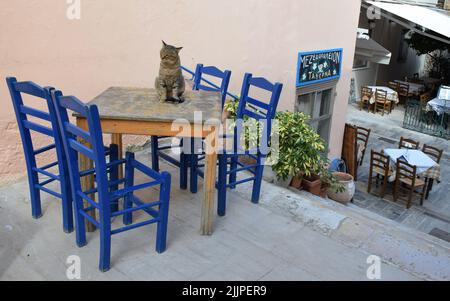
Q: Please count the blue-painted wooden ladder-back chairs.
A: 4